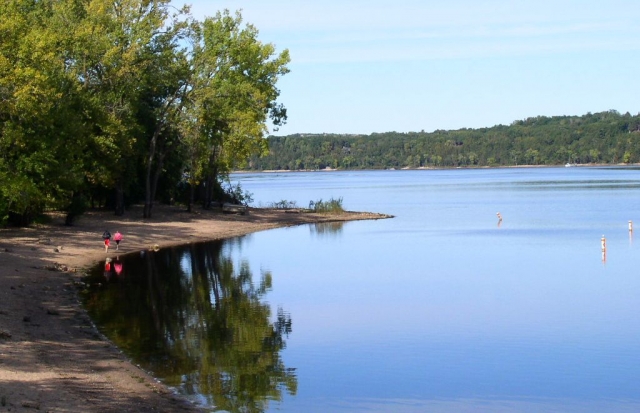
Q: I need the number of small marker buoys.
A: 3